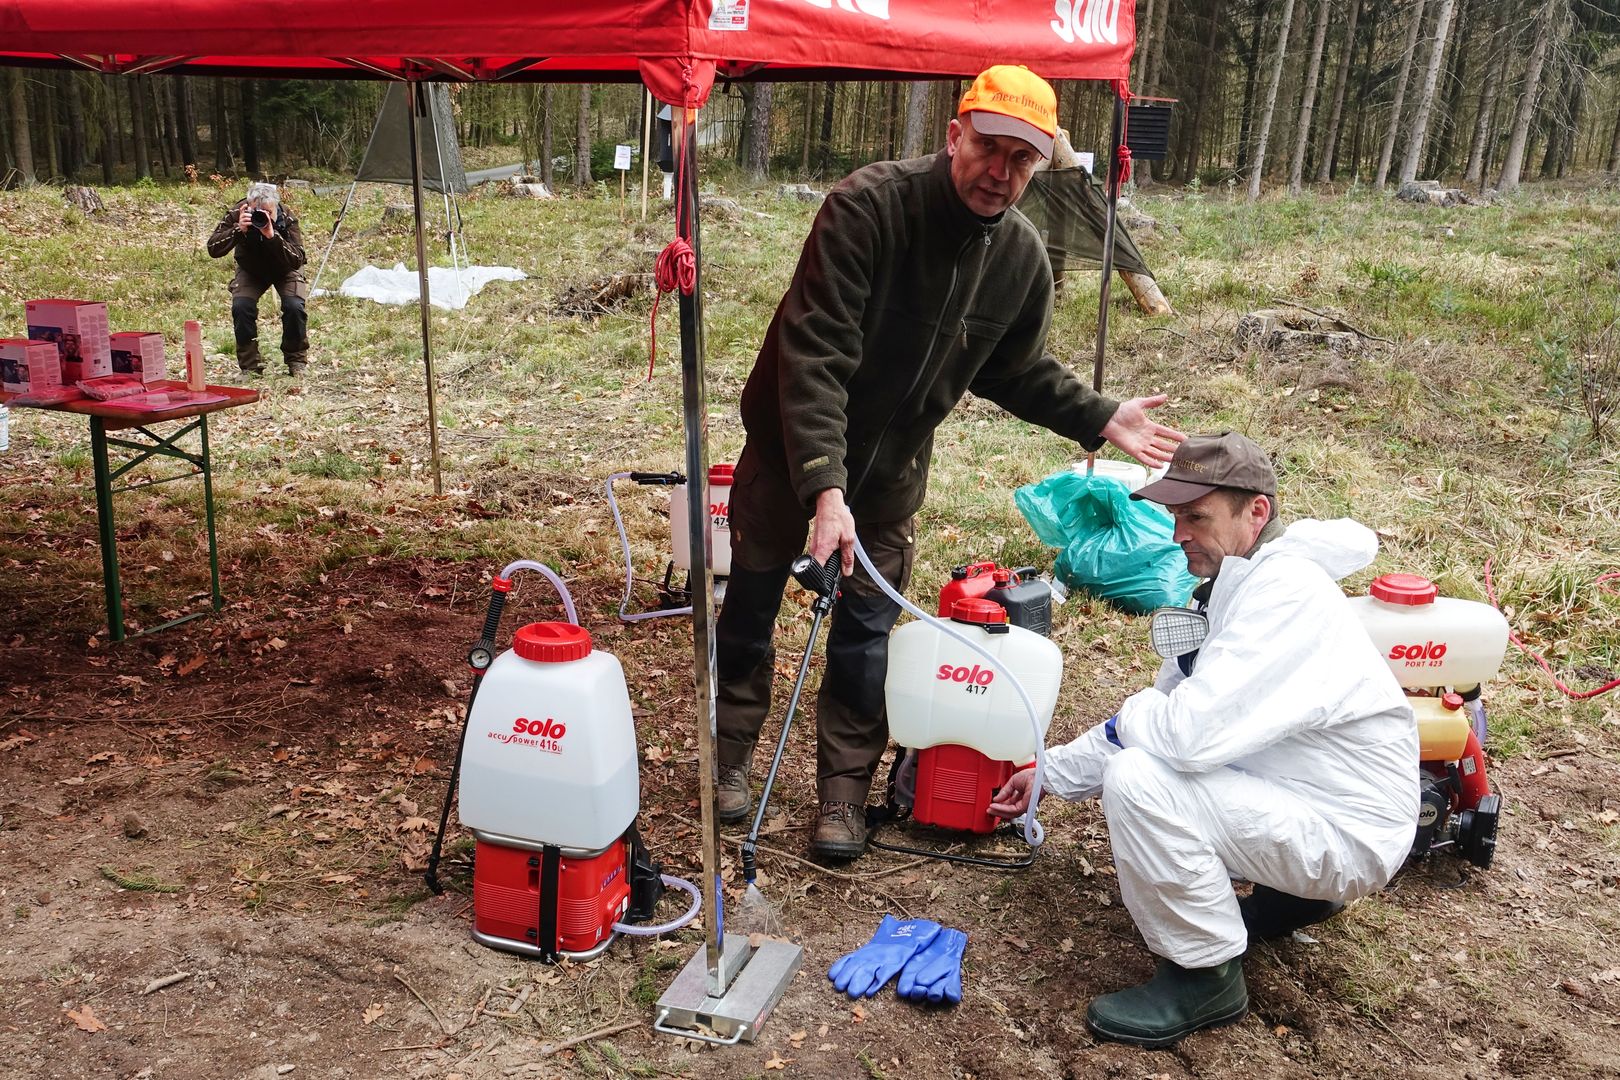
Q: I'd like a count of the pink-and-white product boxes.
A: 3